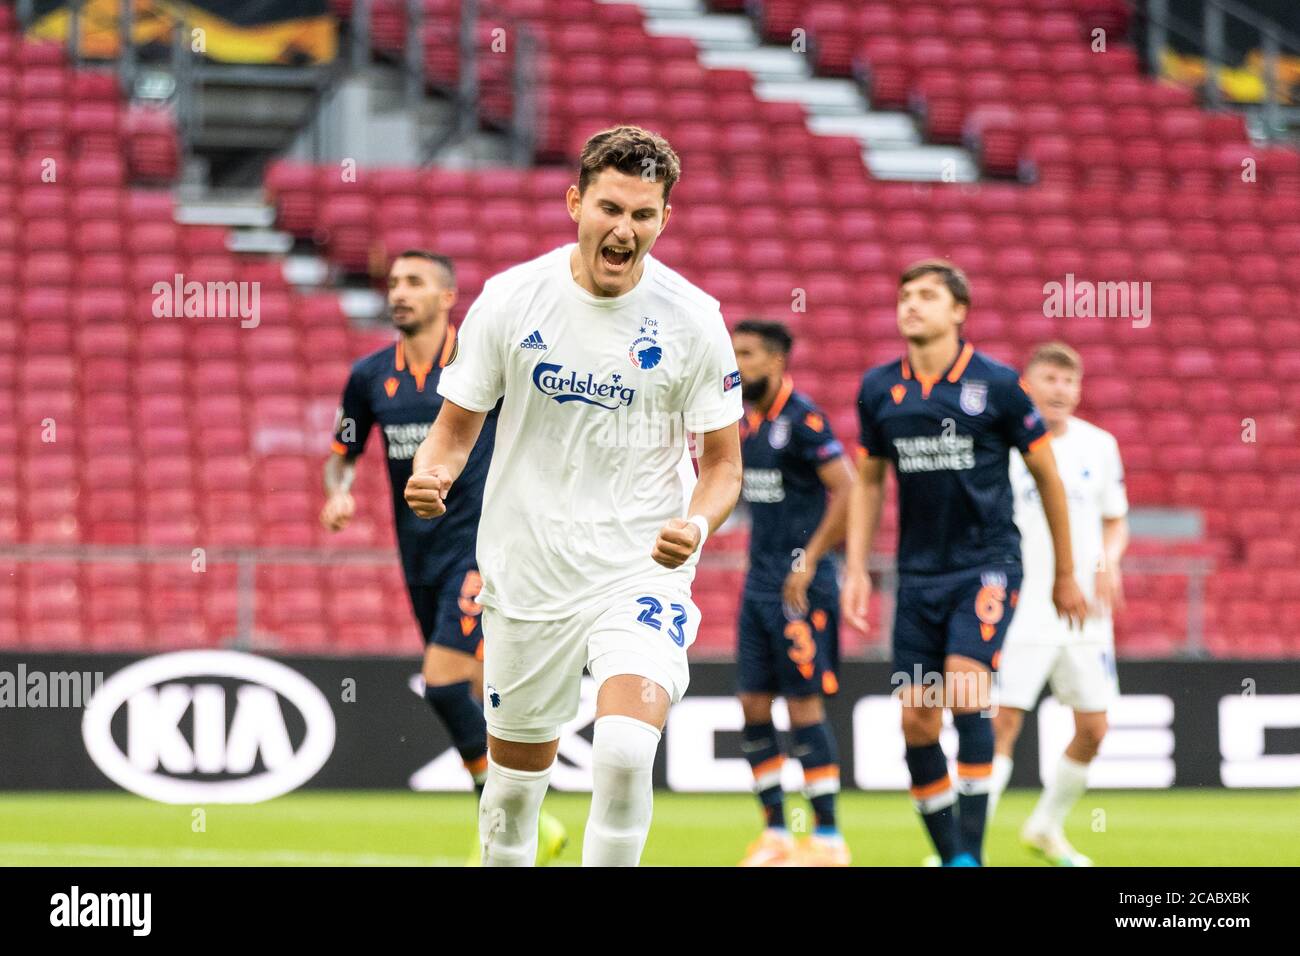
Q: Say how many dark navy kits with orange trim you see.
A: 3